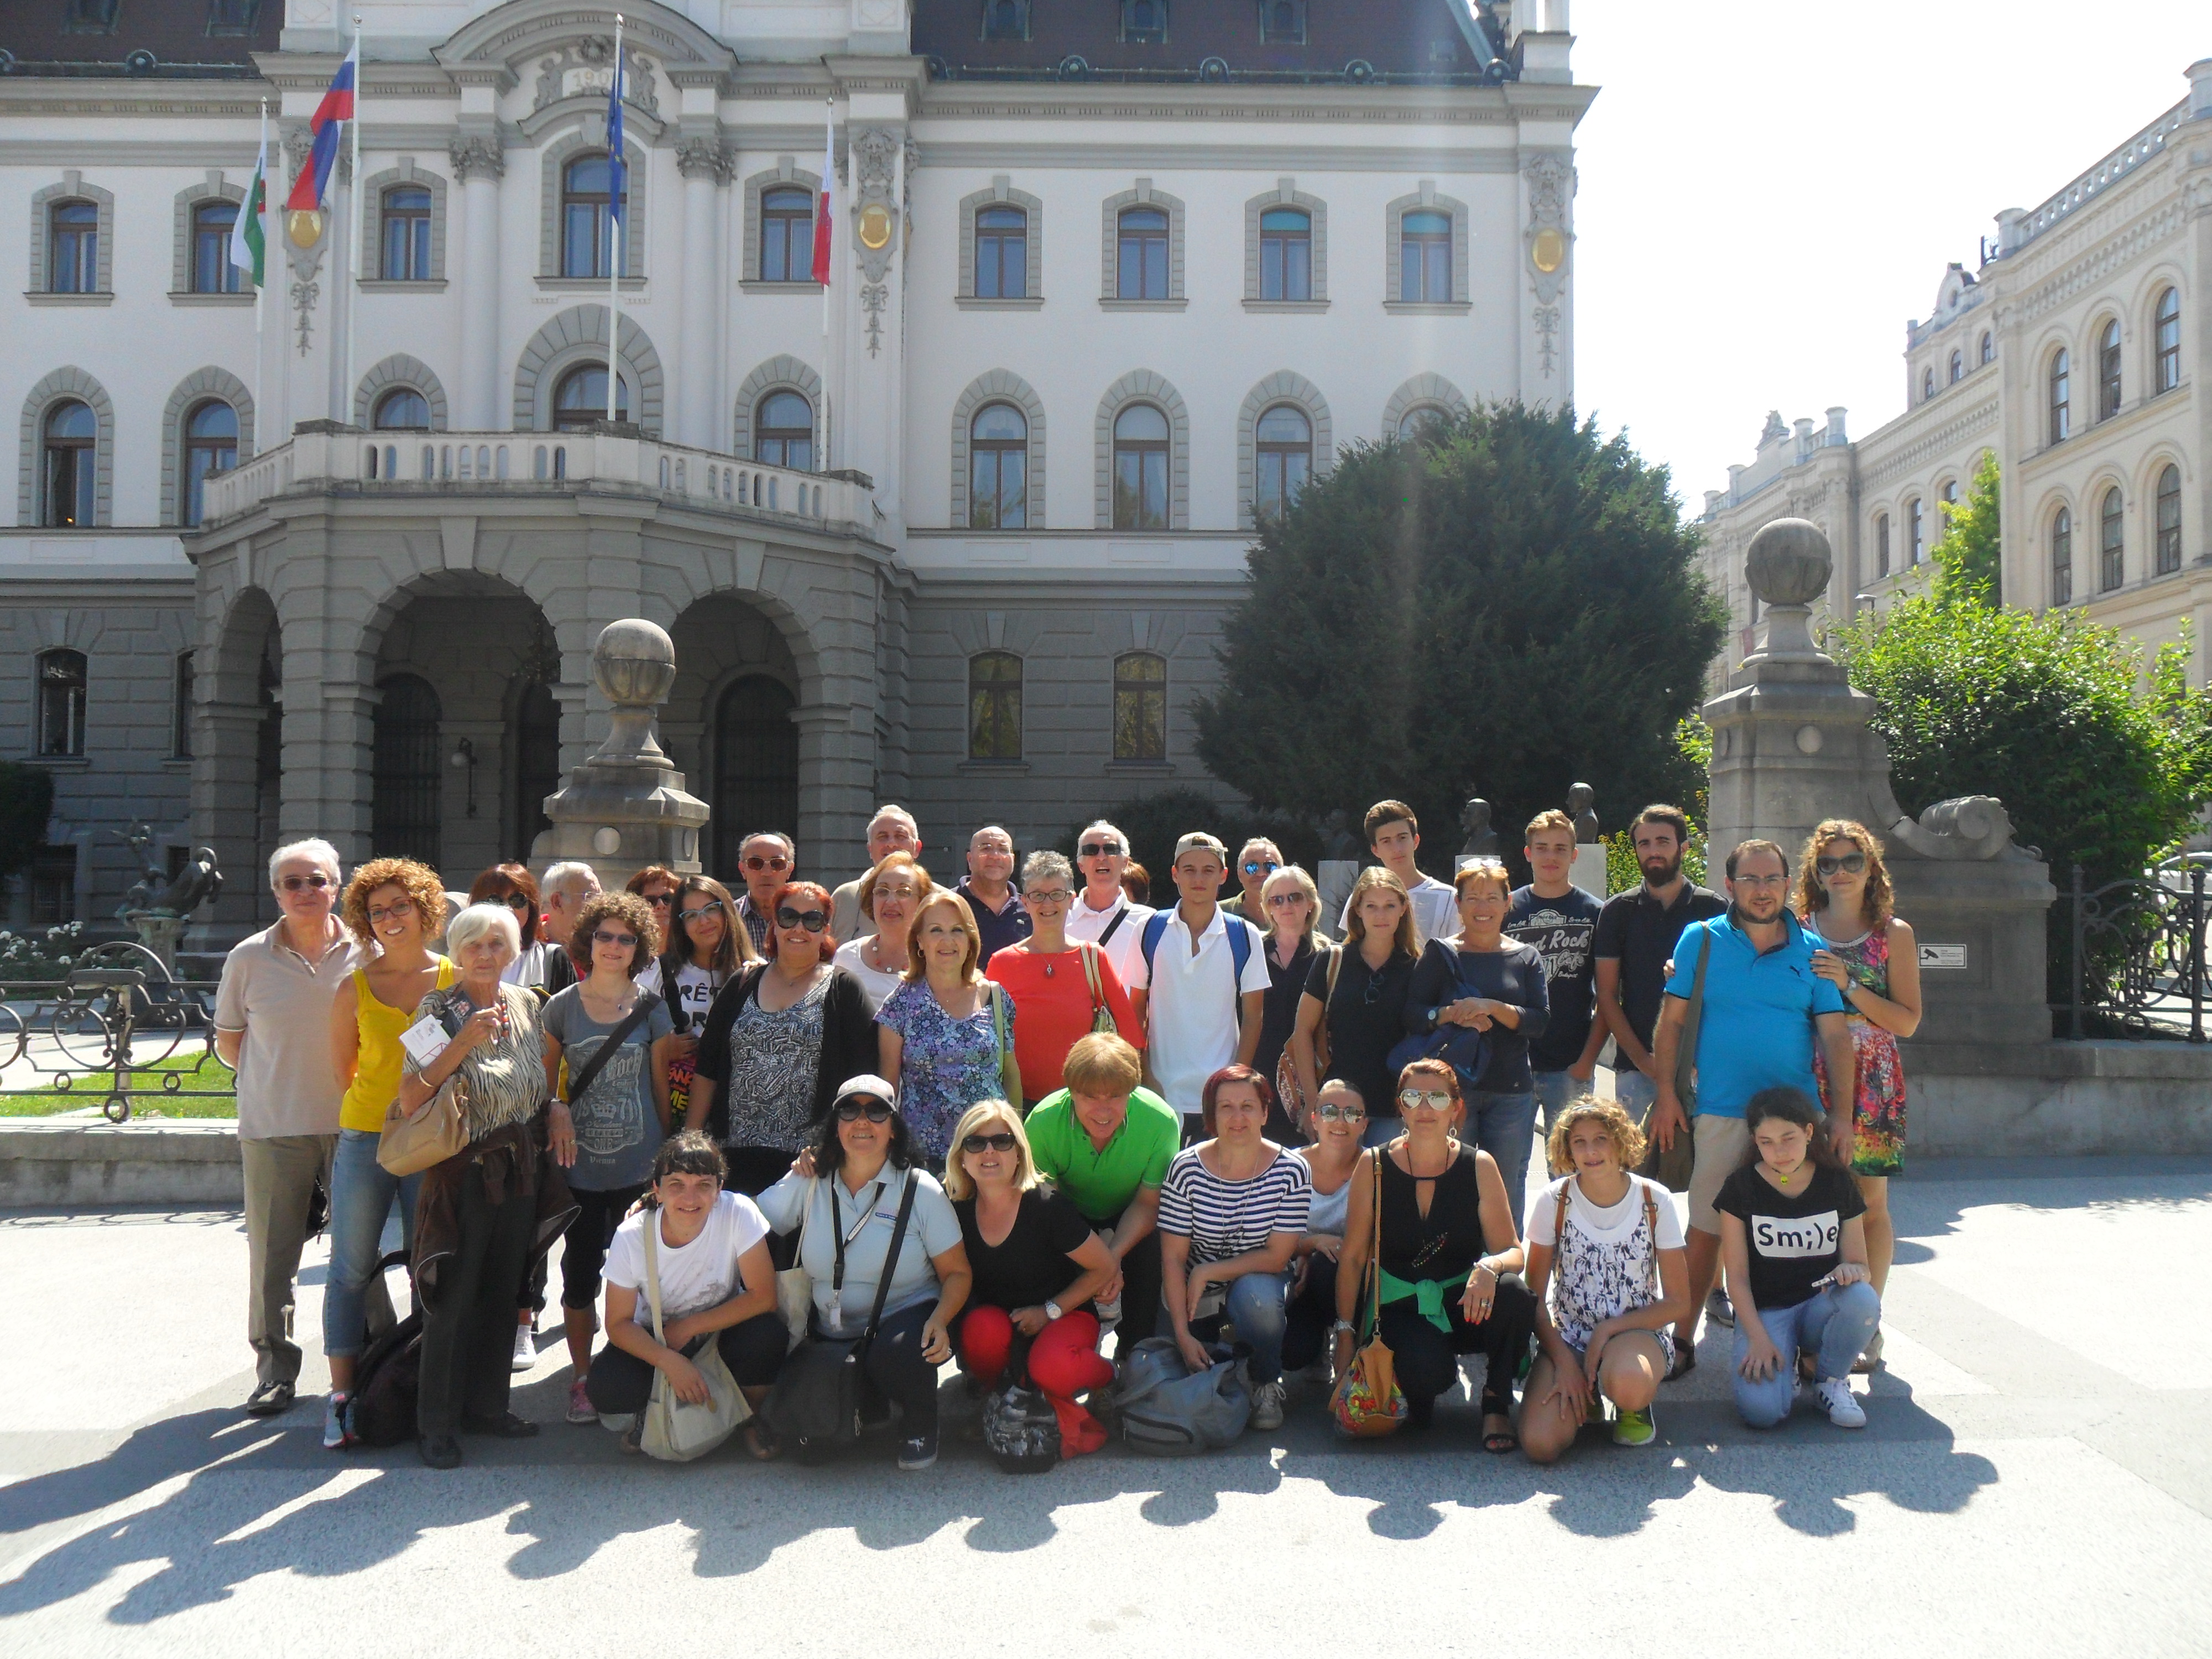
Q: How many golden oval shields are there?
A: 3